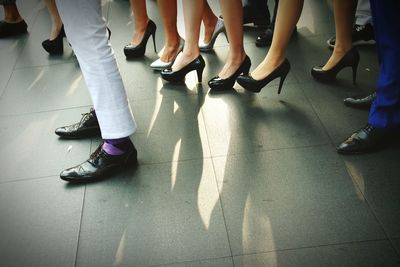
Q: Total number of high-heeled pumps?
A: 8